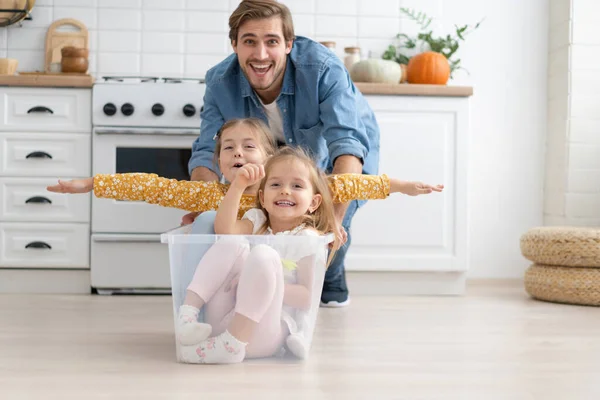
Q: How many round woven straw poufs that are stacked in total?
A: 2